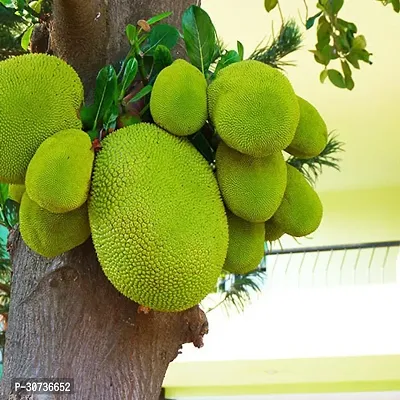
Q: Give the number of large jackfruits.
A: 2